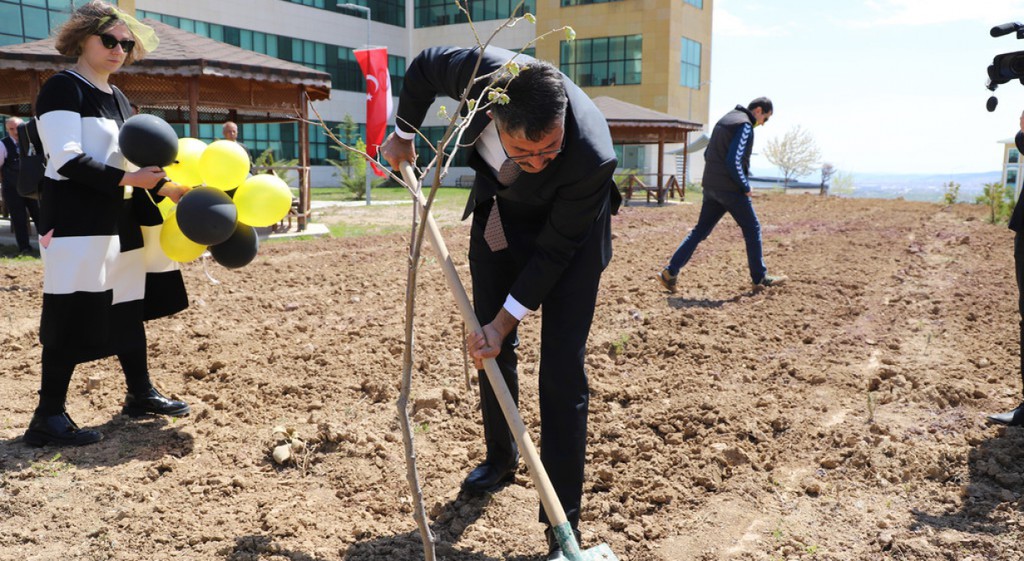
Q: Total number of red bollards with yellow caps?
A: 0